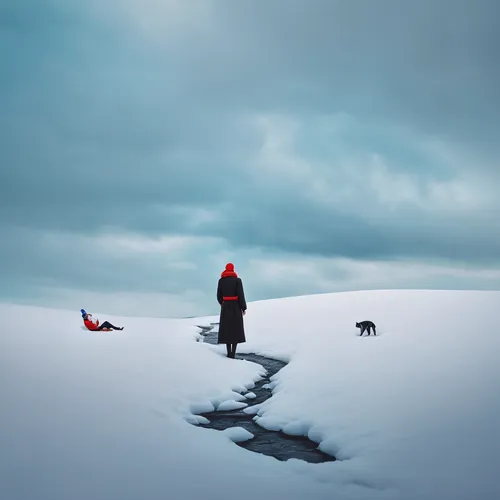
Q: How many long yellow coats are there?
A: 0